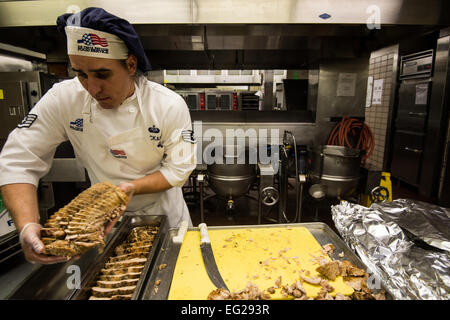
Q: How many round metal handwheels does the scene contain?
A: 2